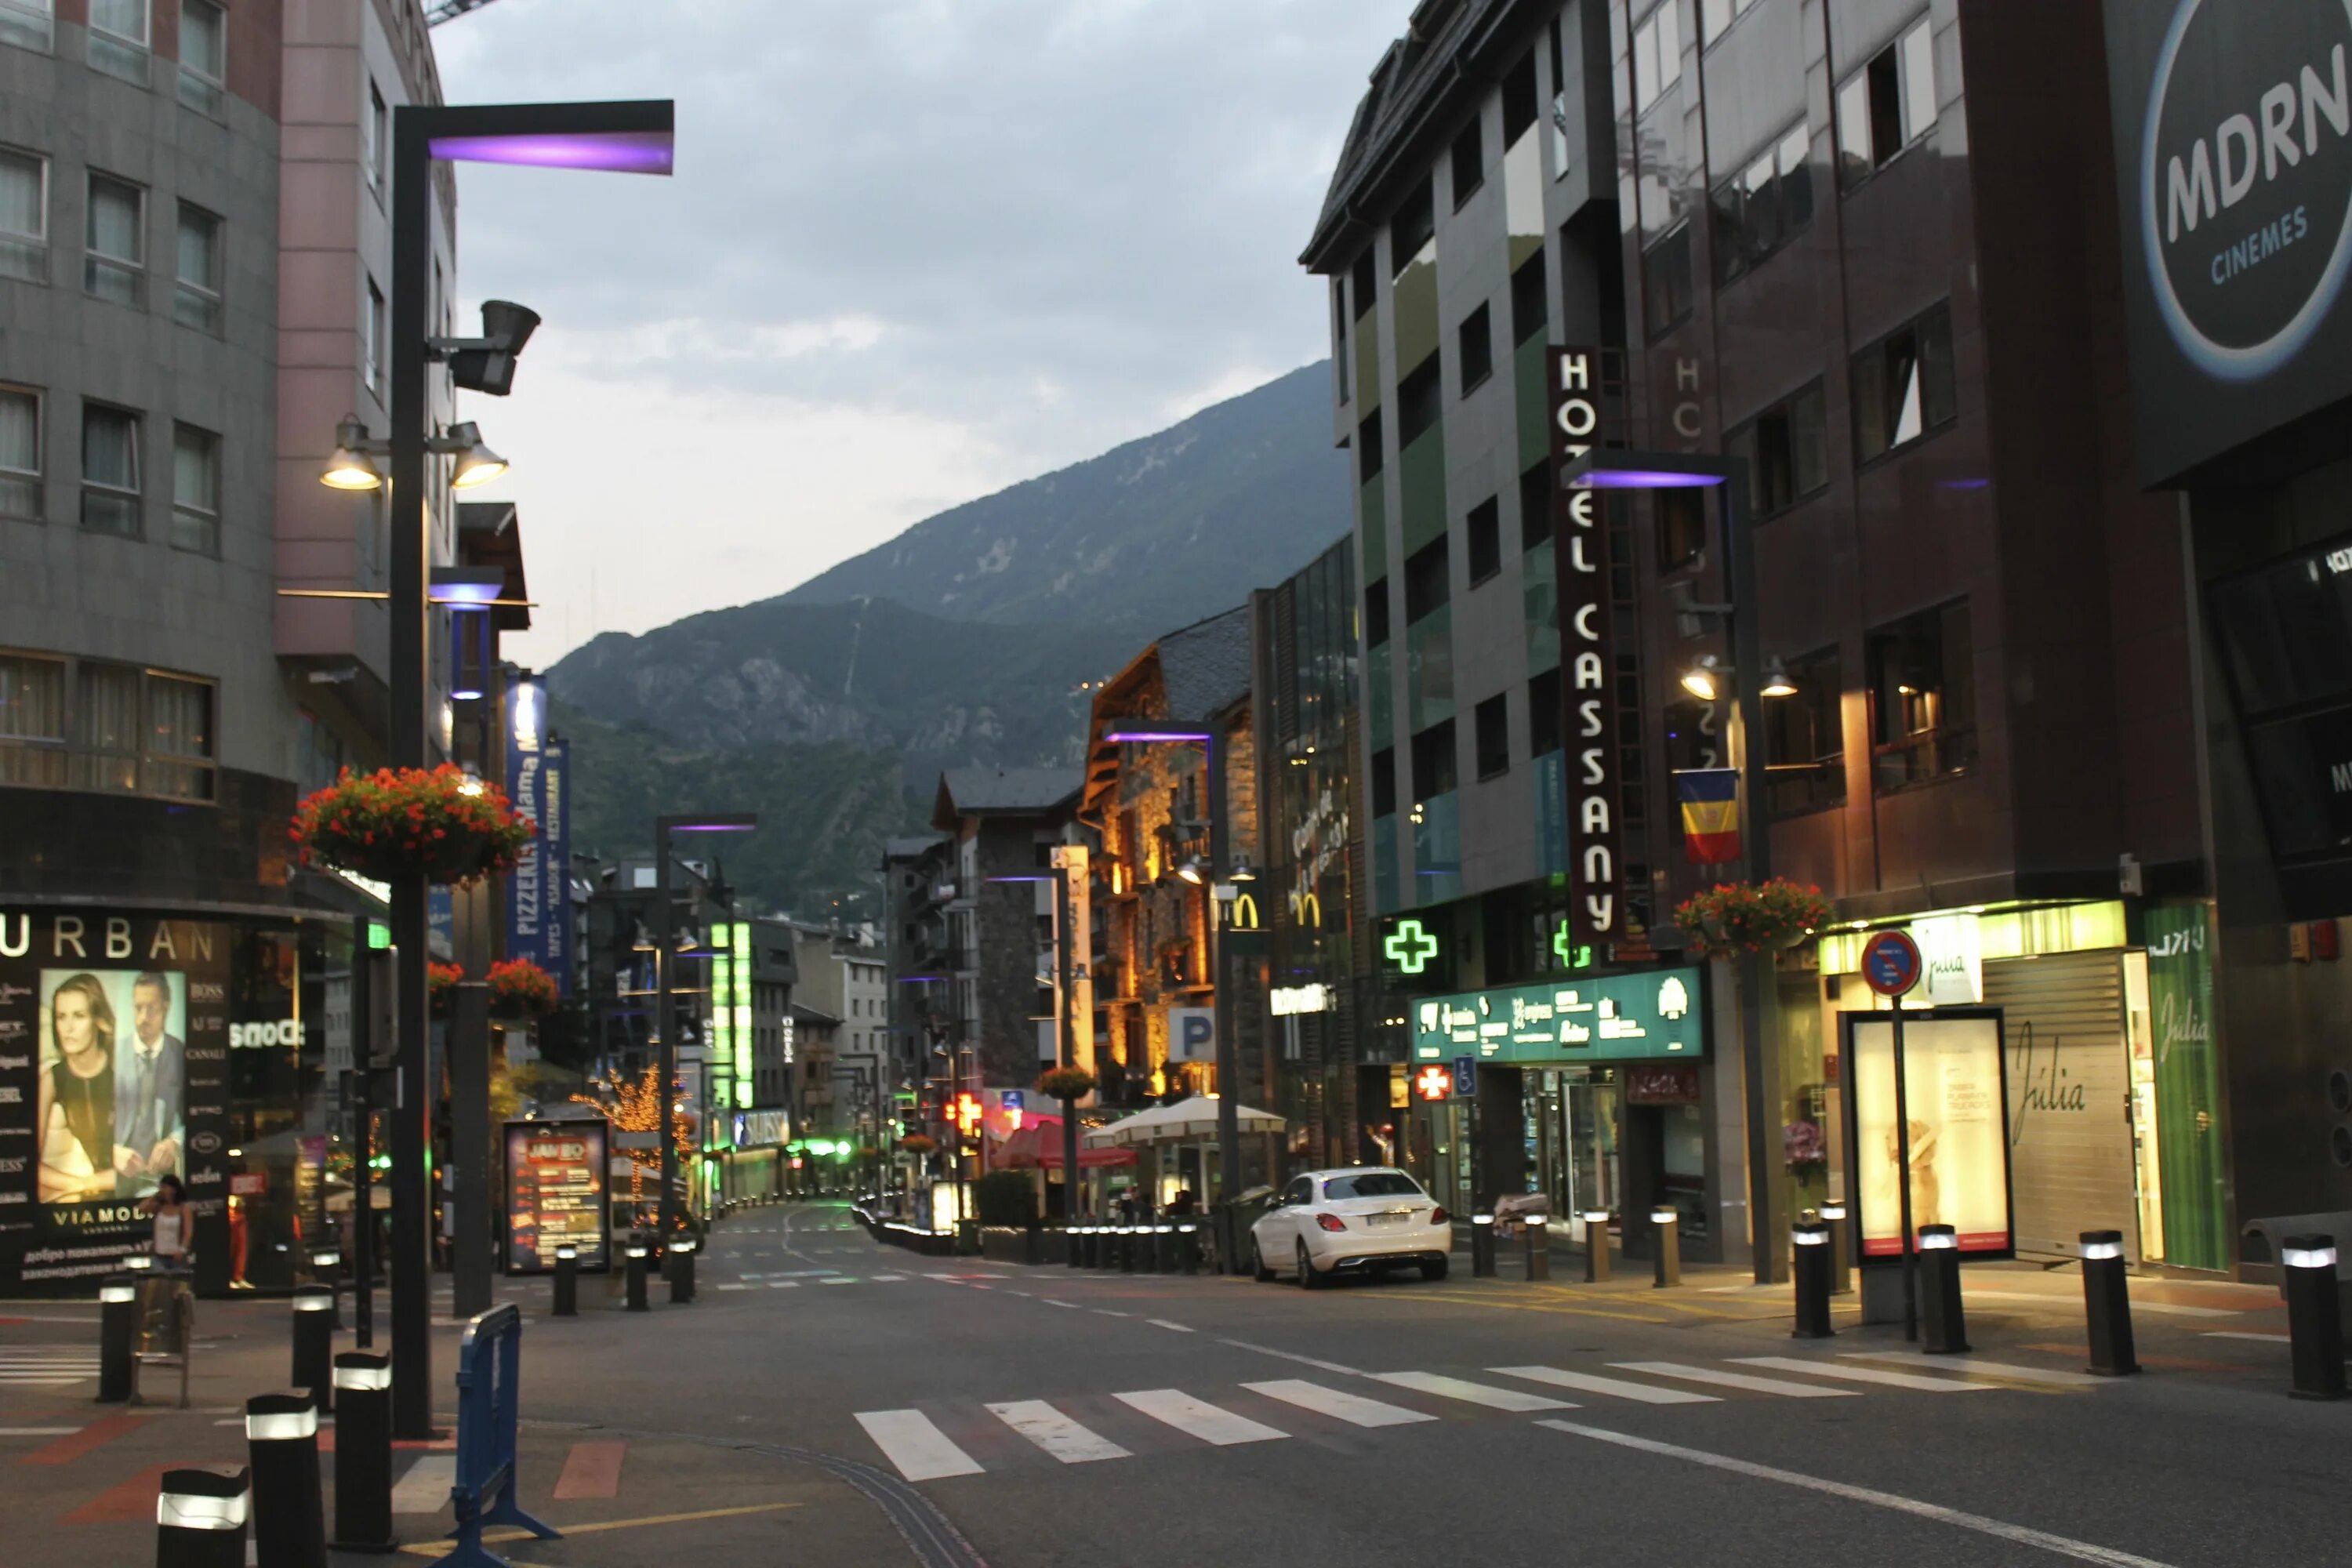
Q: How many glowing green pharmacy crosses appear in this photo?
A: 2